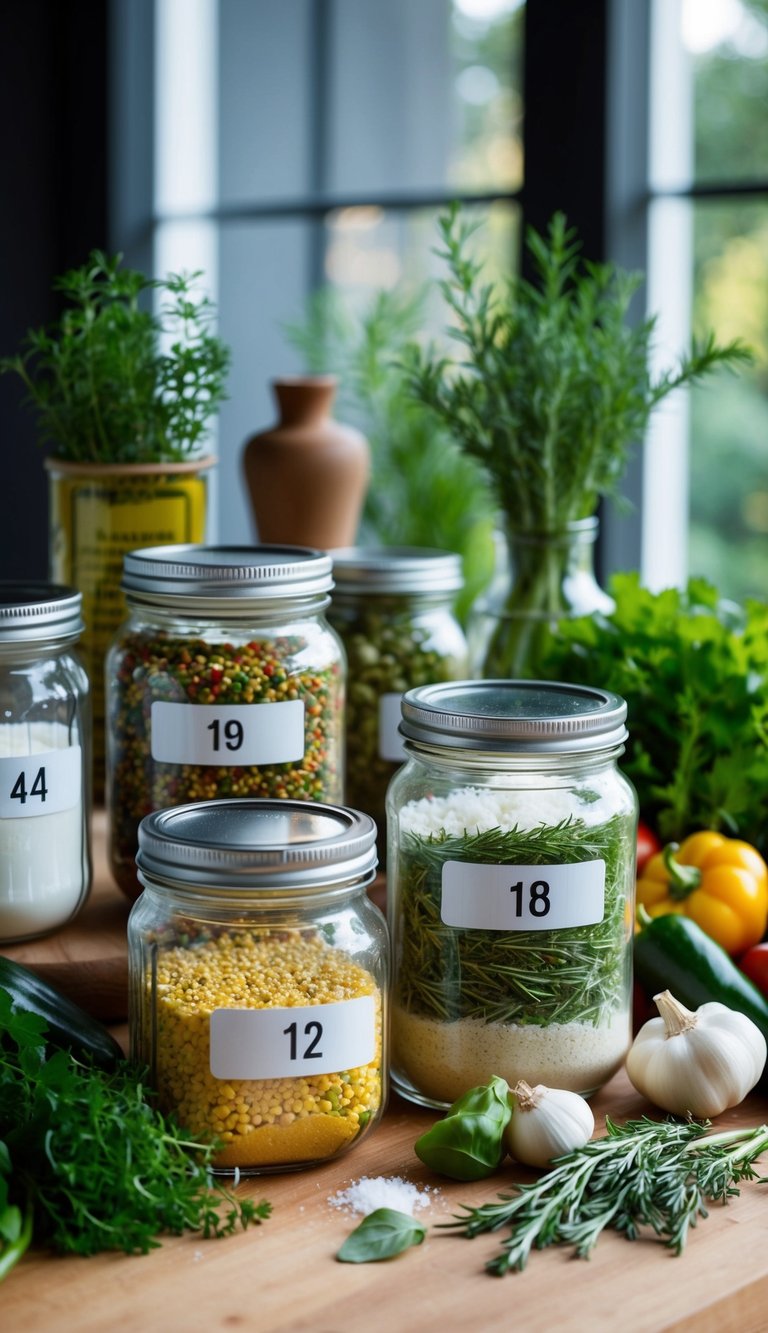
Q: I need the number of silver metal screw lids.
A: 5